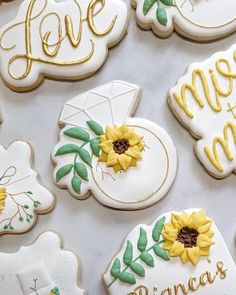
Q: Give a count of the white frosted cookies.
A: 7